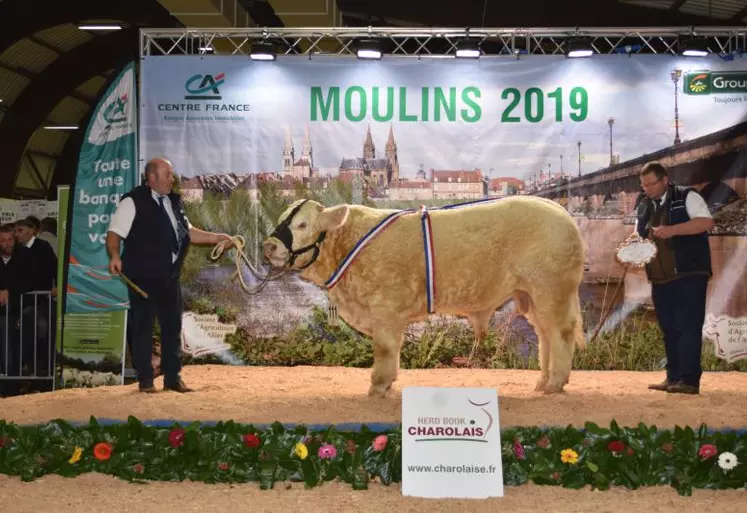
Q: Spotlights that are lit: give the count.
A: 5